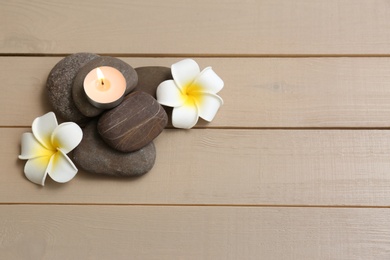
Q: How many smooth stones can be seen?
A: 5